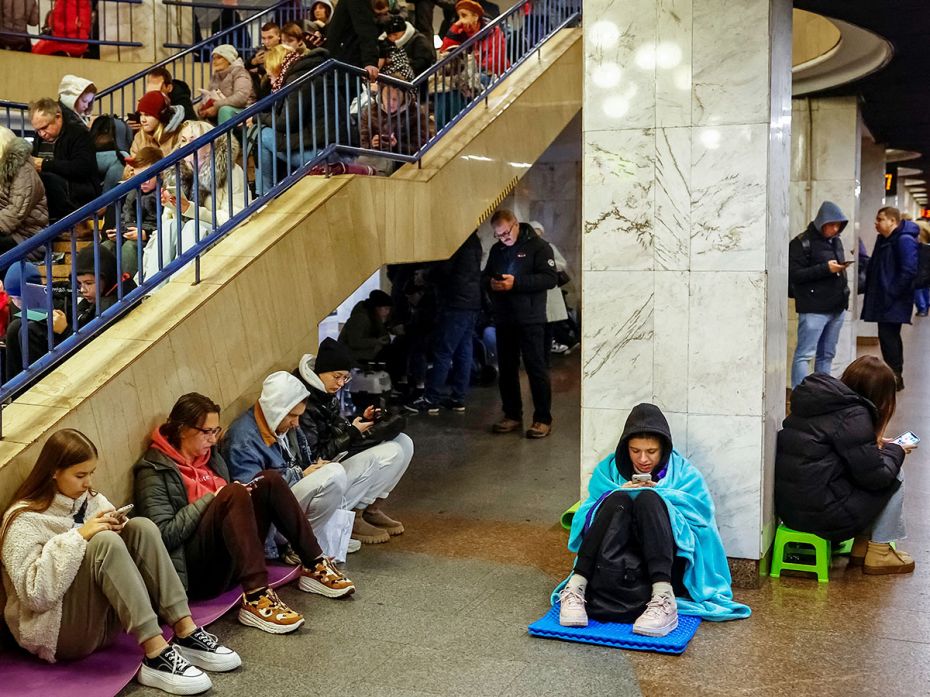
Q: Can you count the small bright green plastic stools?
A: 1